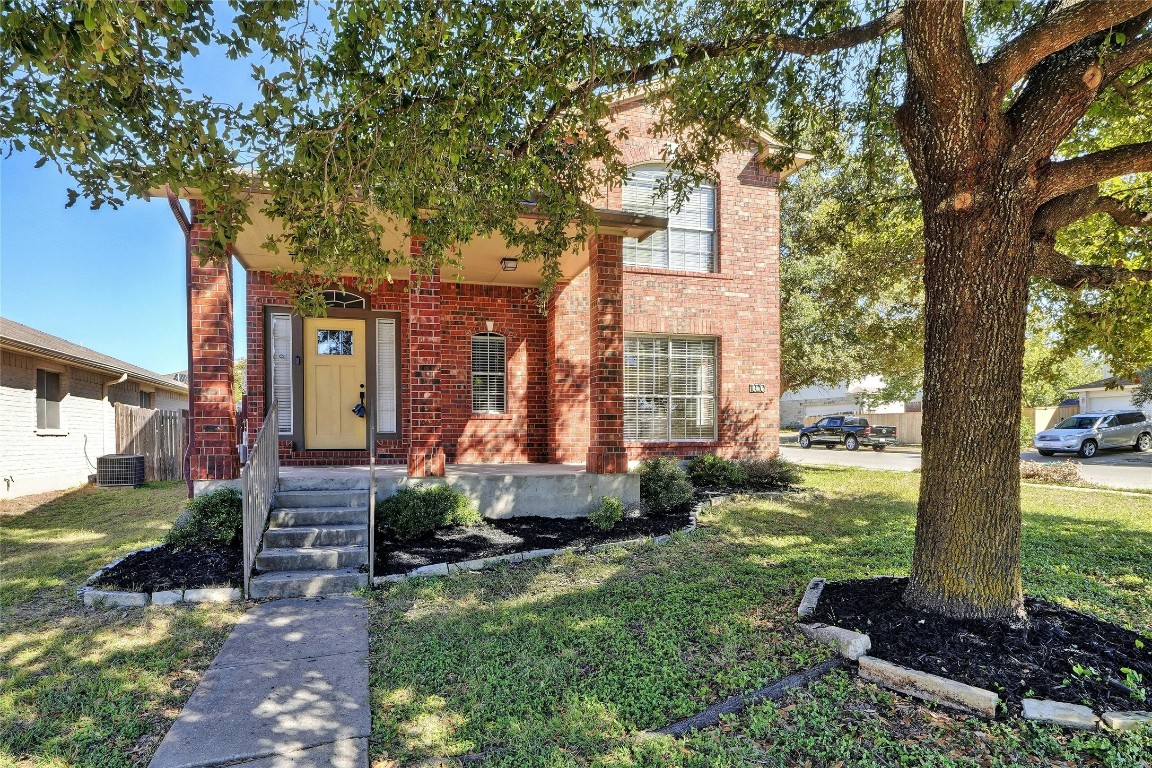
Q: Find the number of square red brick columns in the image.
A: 3